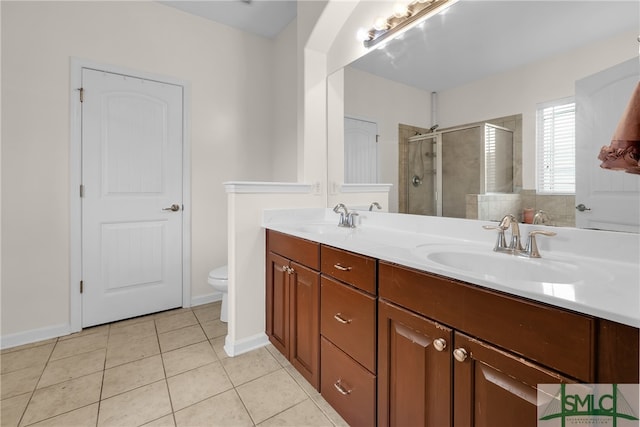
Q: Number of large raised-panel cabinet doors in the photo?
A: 4